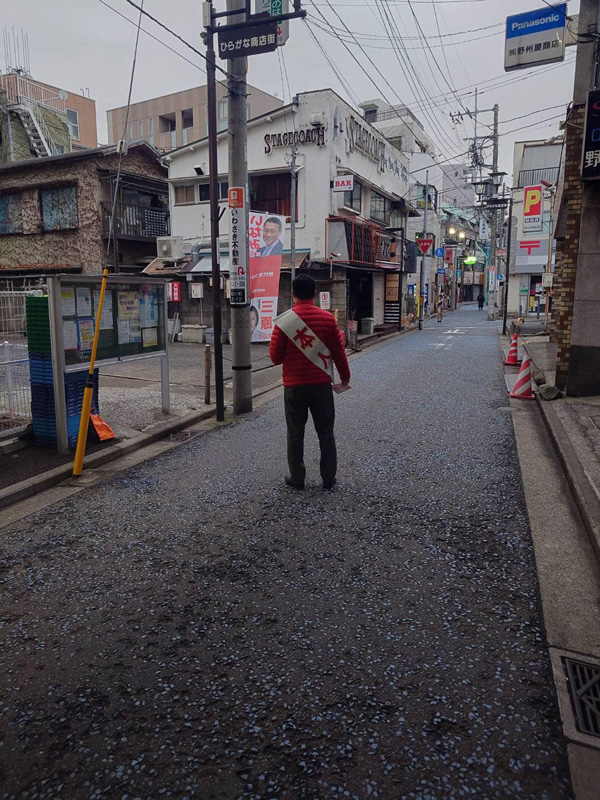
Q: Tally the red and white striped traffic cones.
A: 2